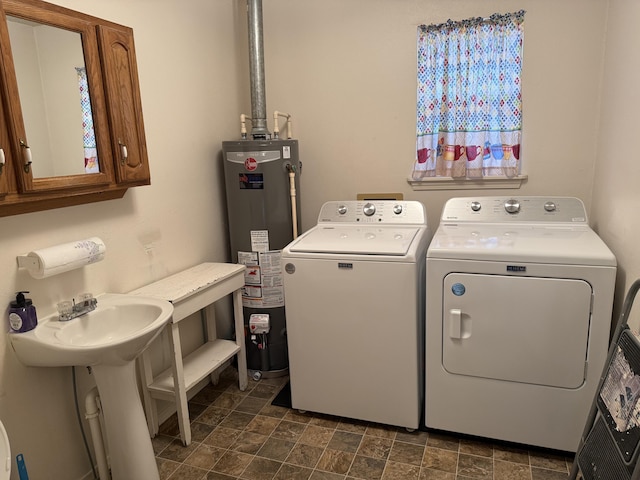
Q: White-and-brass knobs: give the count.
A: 3